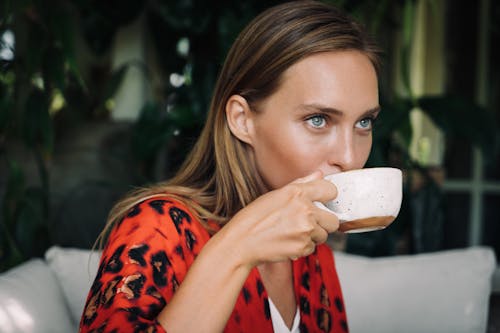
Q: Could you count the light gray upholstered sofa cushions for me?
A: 3